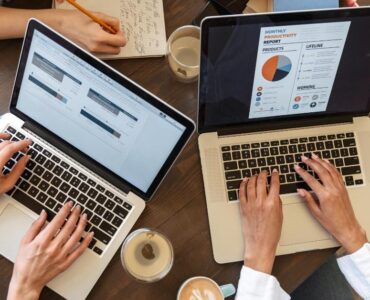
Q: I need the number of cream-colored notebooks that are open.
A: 1